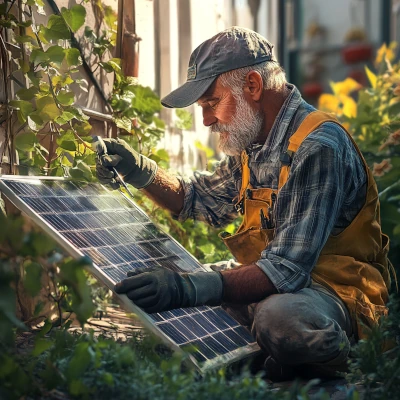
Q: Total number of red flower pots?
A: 3